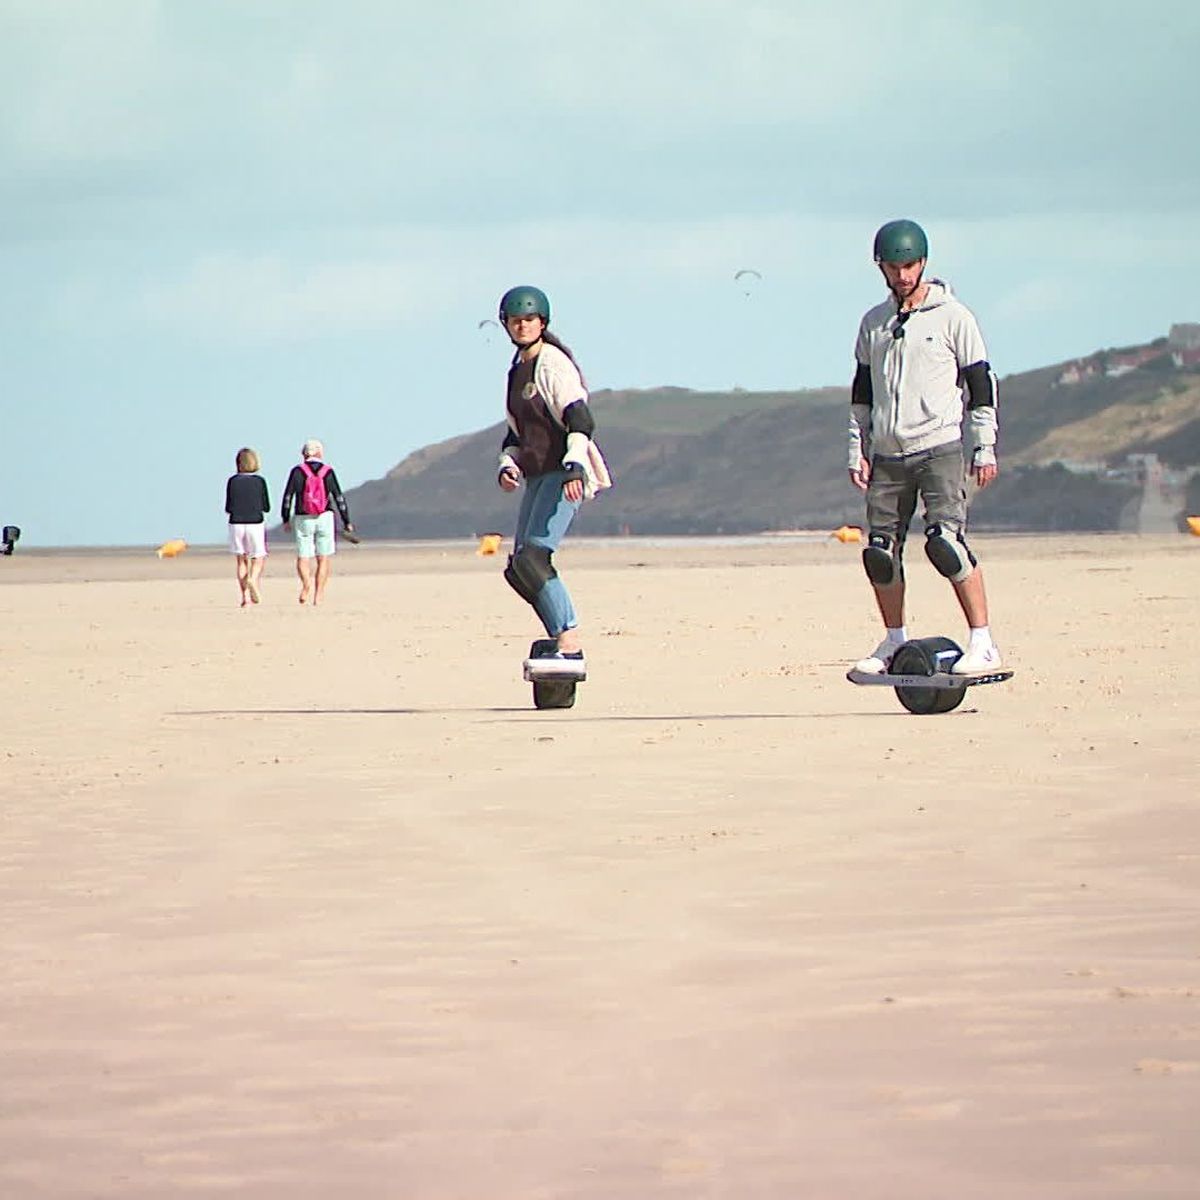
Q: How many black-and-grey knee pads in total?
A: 2